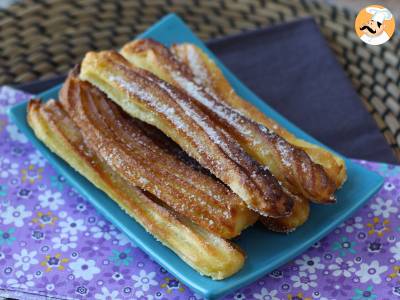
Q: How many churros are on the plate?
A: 6